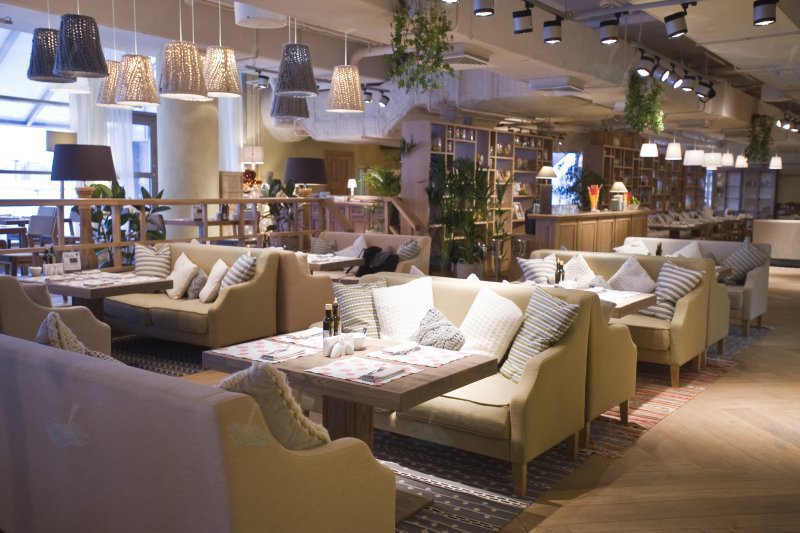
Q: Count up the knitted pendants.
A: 10